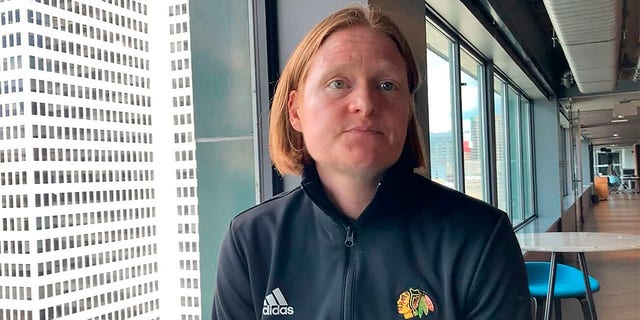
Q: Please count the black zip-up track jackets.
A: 1